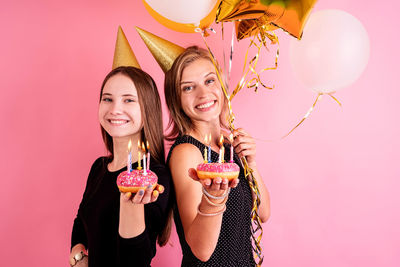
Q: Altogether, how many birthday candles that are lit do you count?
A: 10